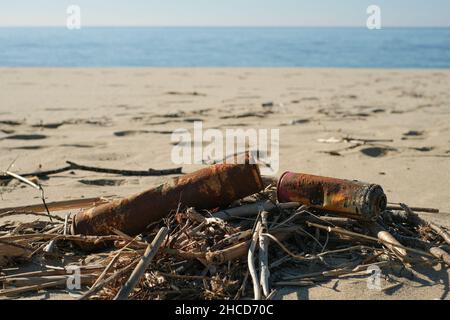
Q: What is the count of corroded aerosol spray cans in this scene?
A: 2